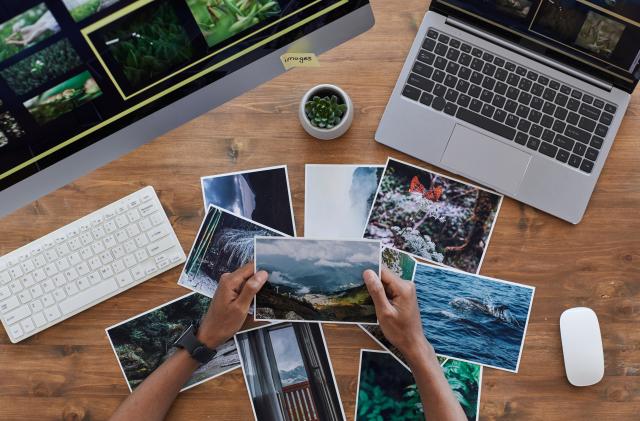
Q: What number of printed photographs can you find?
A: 10